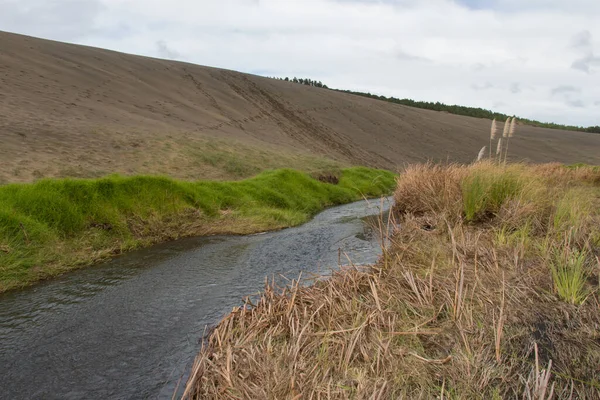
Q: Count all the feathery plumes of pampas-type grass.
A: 5